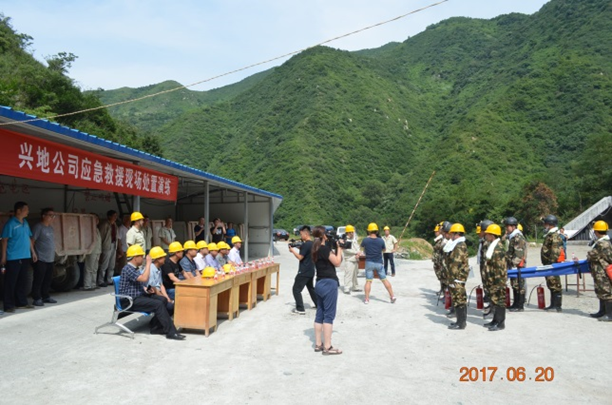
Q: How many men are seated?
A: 9